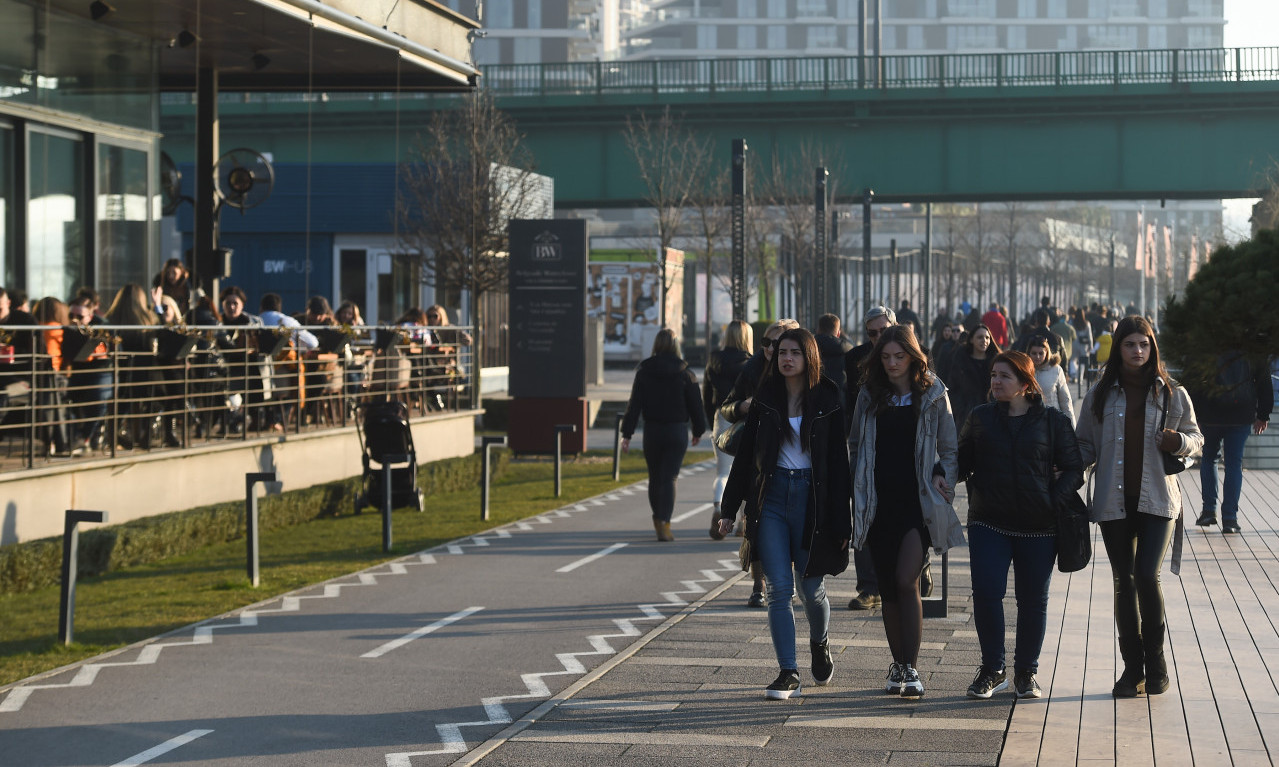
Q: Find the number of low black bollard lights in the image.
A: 6